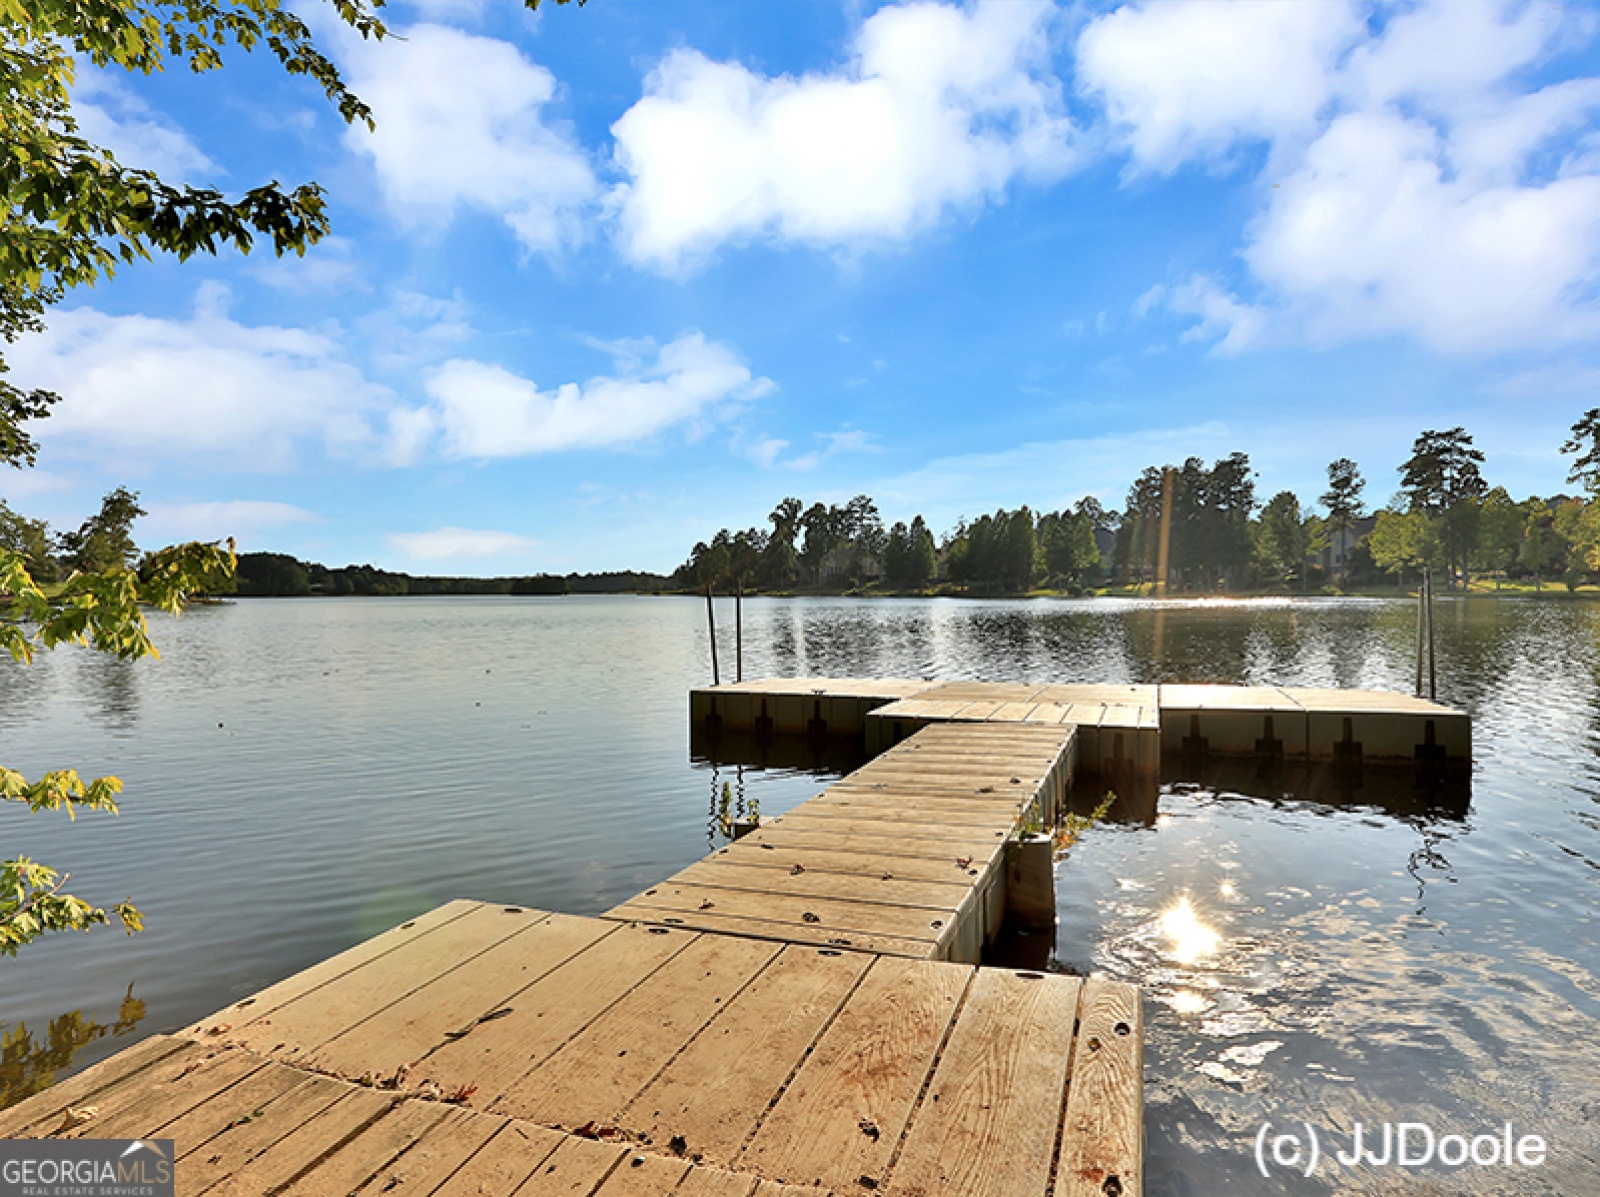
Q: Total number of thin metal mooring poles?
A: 4